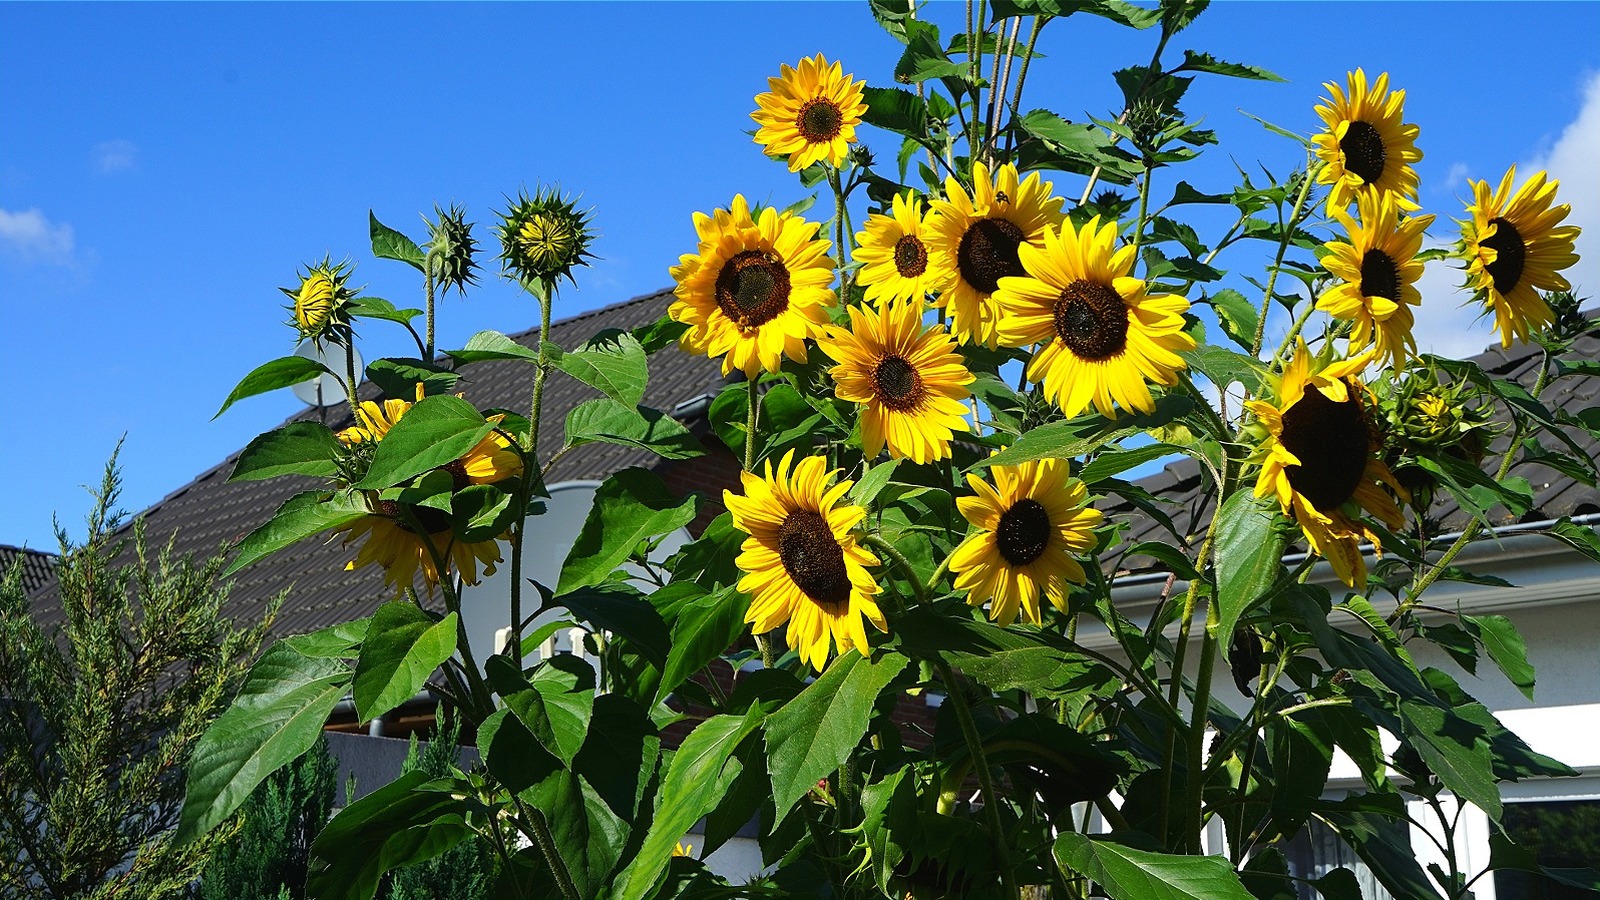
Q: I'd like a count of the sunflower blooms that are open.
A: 13